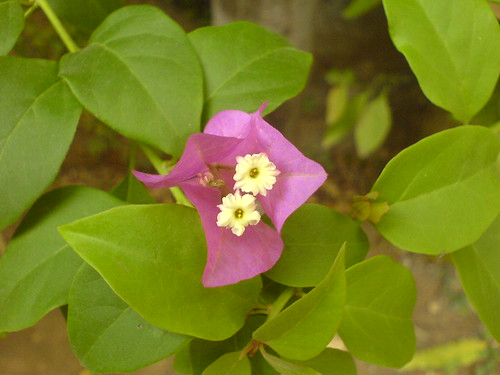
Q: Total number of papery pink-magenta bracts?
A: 3